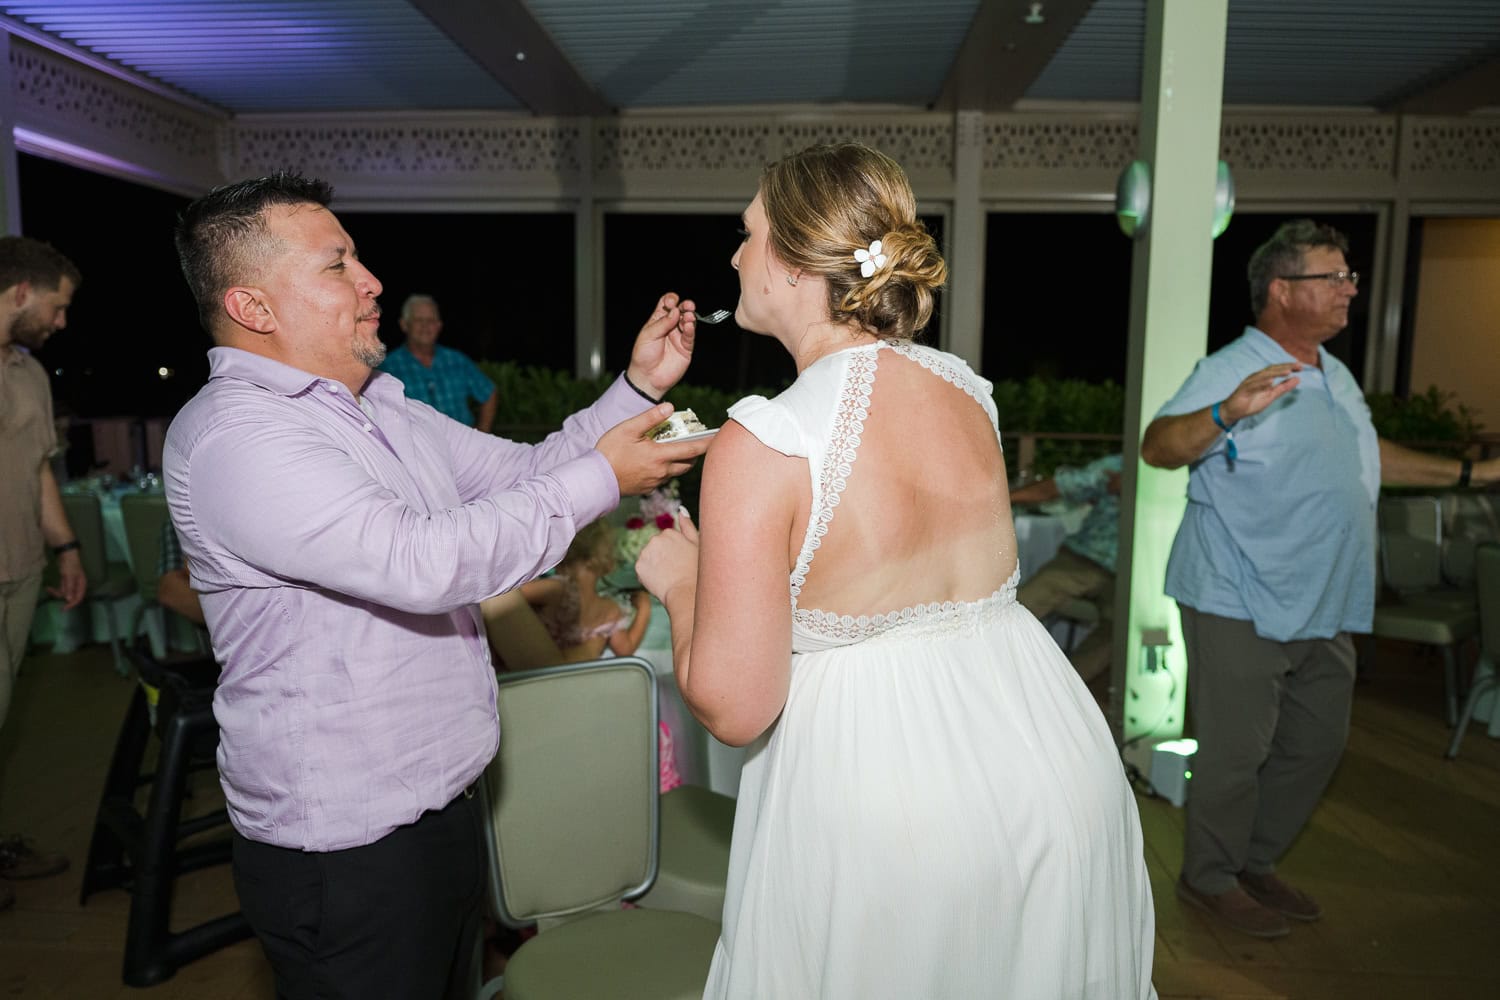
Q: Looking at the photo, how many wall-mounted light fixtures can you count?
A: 2